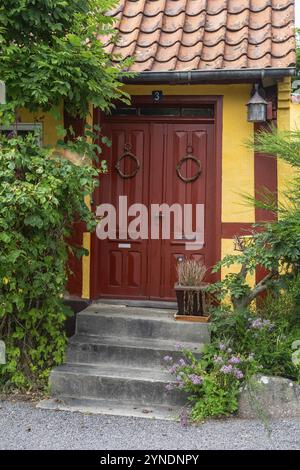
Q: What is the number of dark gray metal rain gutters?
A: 1